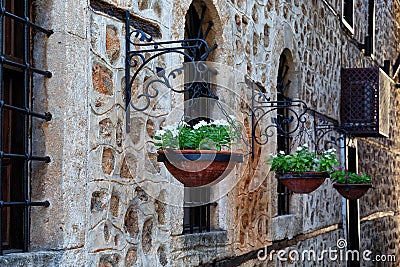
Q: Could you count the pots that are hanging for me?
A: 3